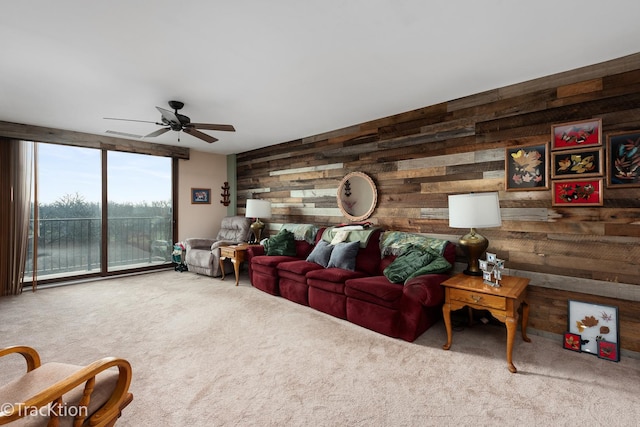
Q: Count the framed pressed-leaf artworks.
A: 8